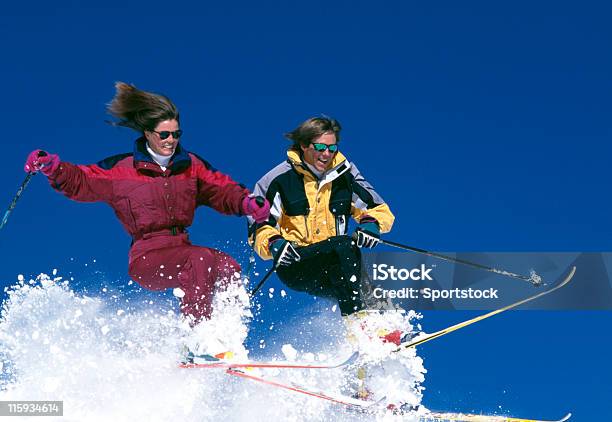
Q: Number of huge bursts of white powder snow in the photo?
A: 2